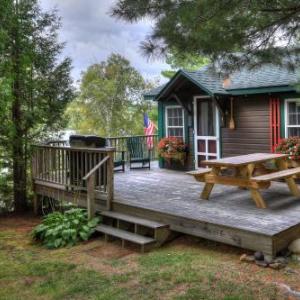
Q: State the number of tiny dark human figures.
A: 0